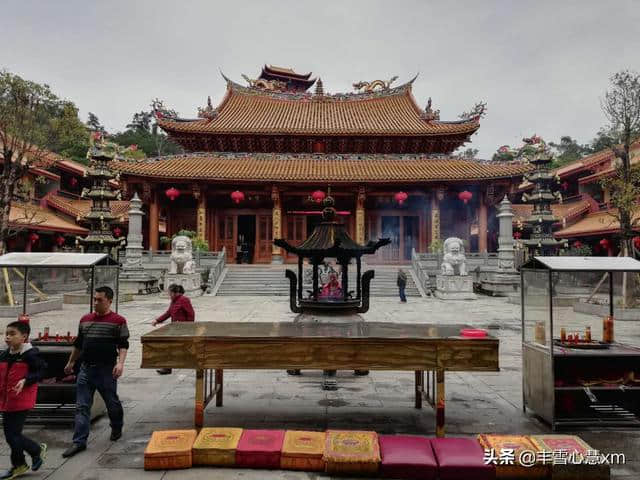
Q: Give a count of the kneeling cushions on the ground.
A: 9